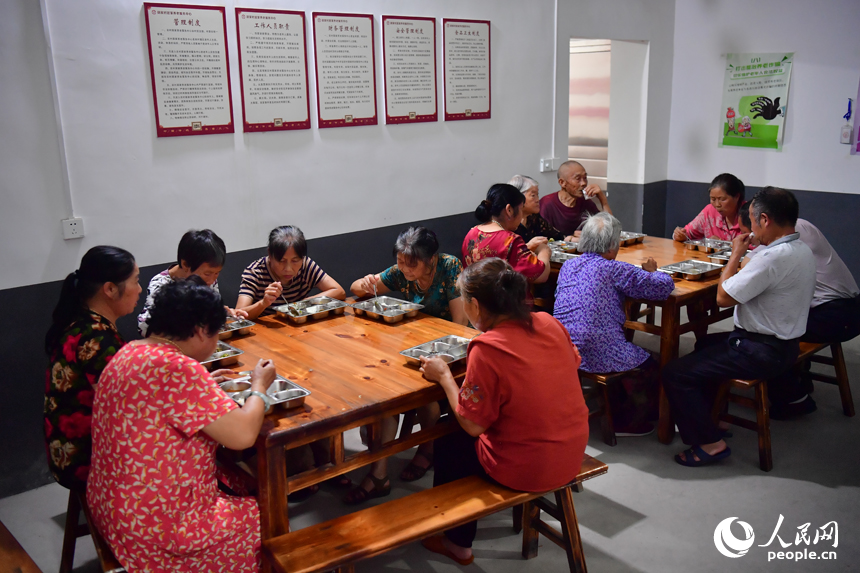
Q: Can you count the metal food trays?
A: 13